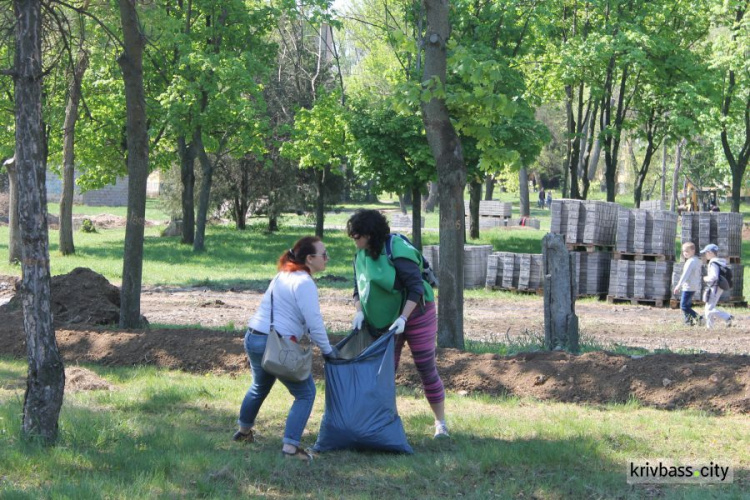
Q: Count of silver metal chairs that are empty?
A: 0